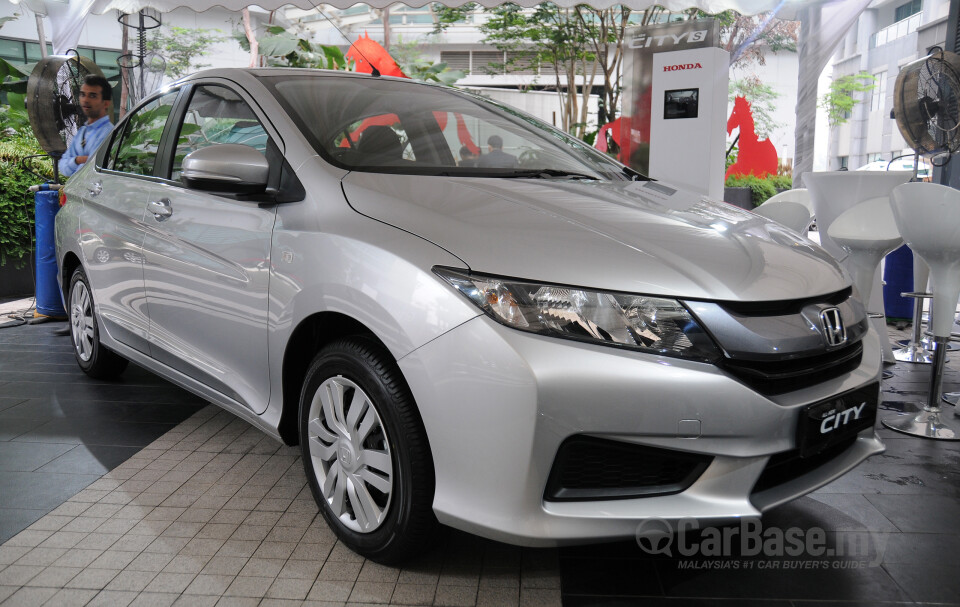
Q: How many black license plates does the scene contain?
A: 1